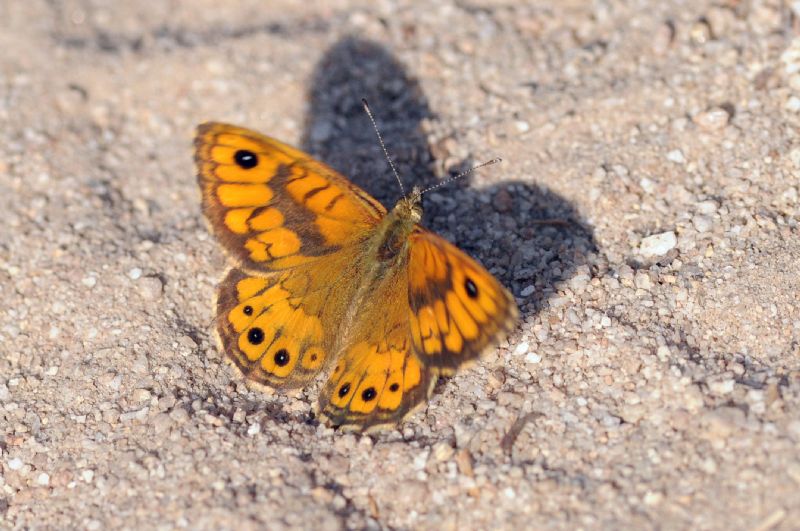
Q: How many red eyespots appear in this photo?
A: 0